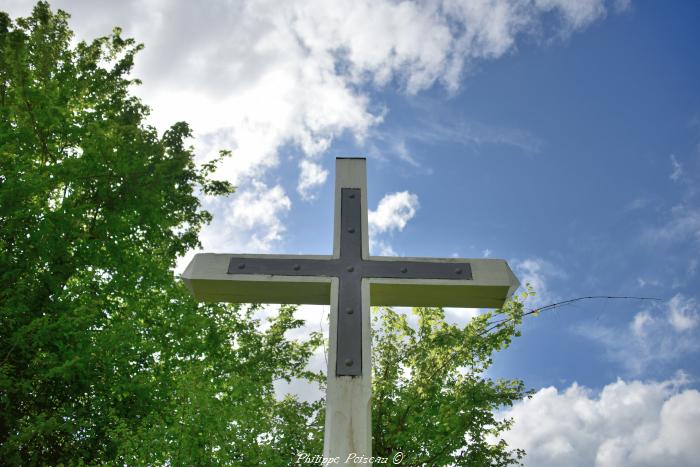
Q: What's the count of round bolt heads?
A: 9